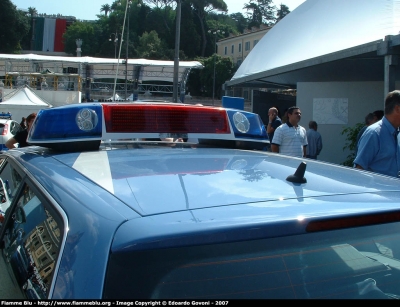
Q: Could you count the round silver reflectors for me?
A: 2